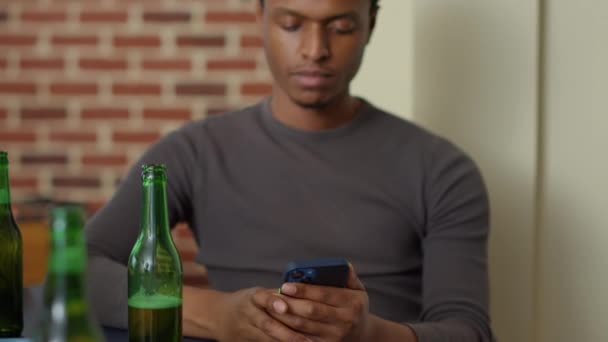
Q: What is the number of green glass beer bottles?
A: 3